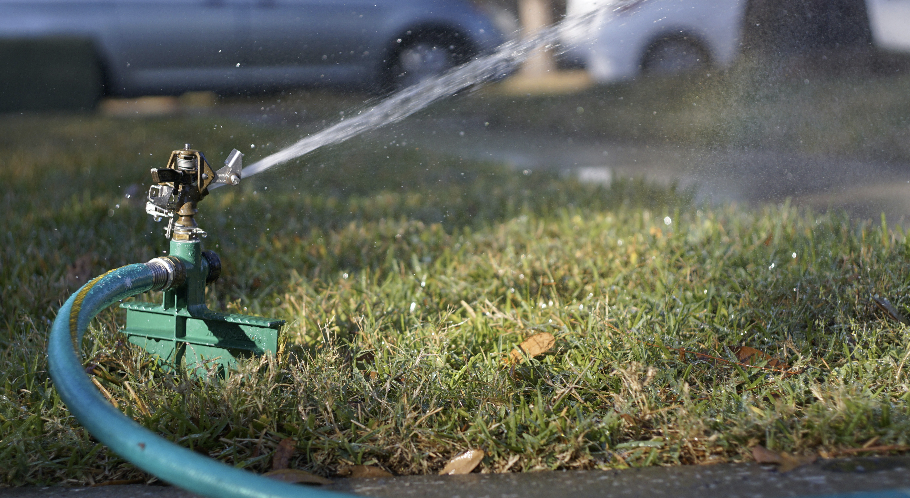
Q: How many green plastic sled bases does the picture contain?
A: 1